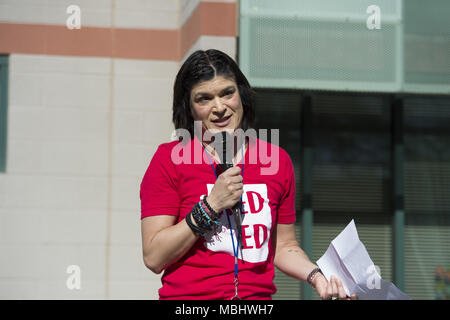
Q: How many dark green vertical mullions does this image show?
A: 2